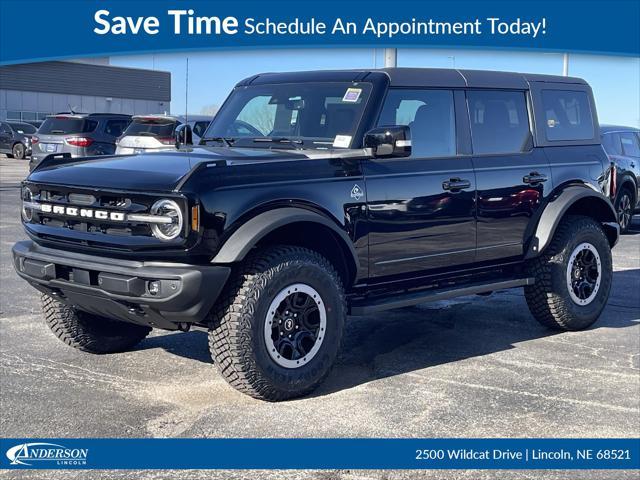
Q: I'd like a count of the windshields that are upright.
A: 1